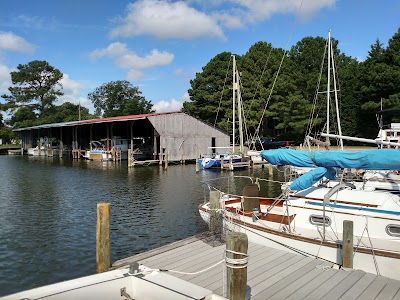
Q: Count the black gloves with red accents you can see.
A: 0